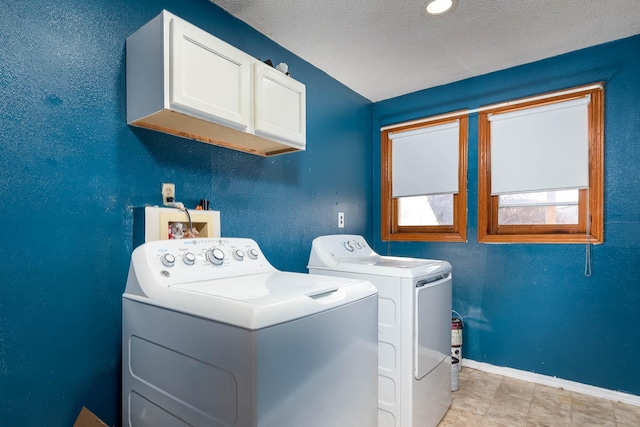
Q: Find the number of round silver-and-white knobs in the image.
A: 7